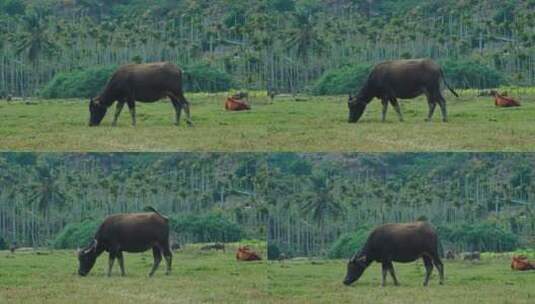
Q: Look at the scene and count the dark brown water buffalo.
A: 4